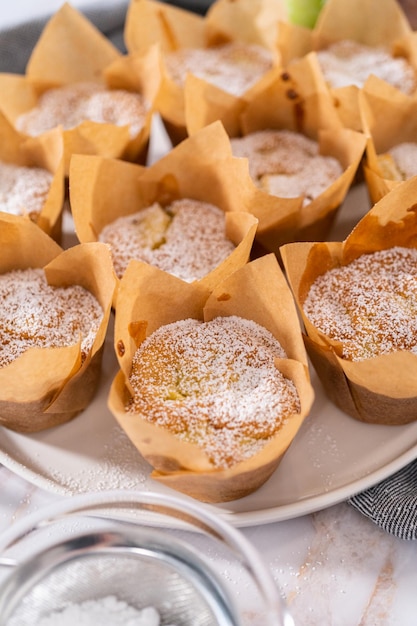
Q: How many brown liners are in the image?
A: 10